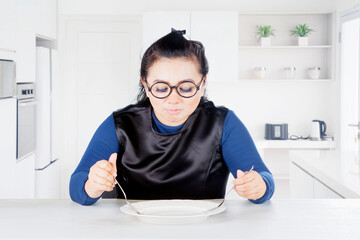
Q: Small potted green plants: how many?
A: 2